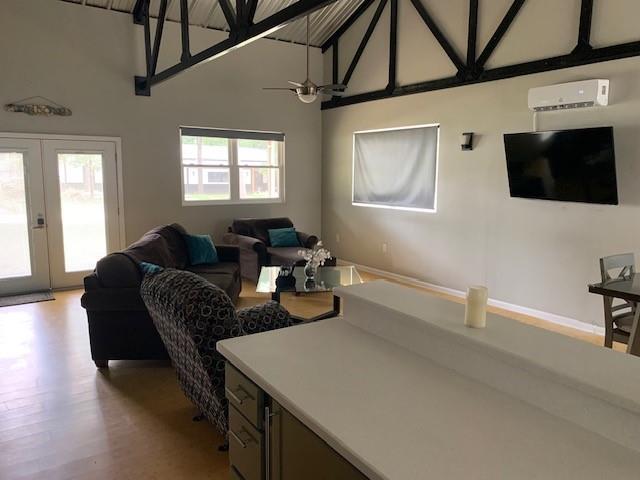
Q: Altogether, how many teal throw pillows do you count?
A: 3